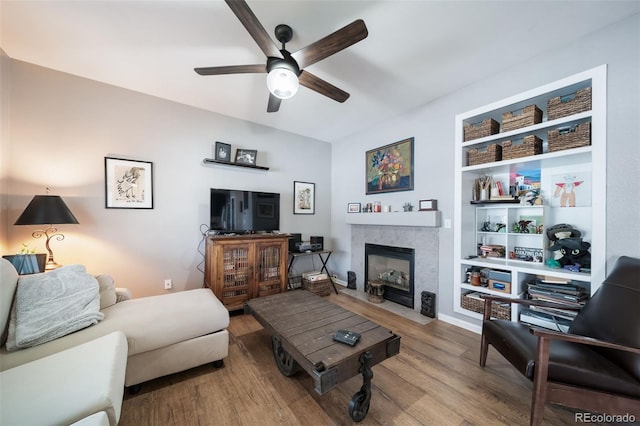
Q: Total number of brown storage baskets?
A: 8